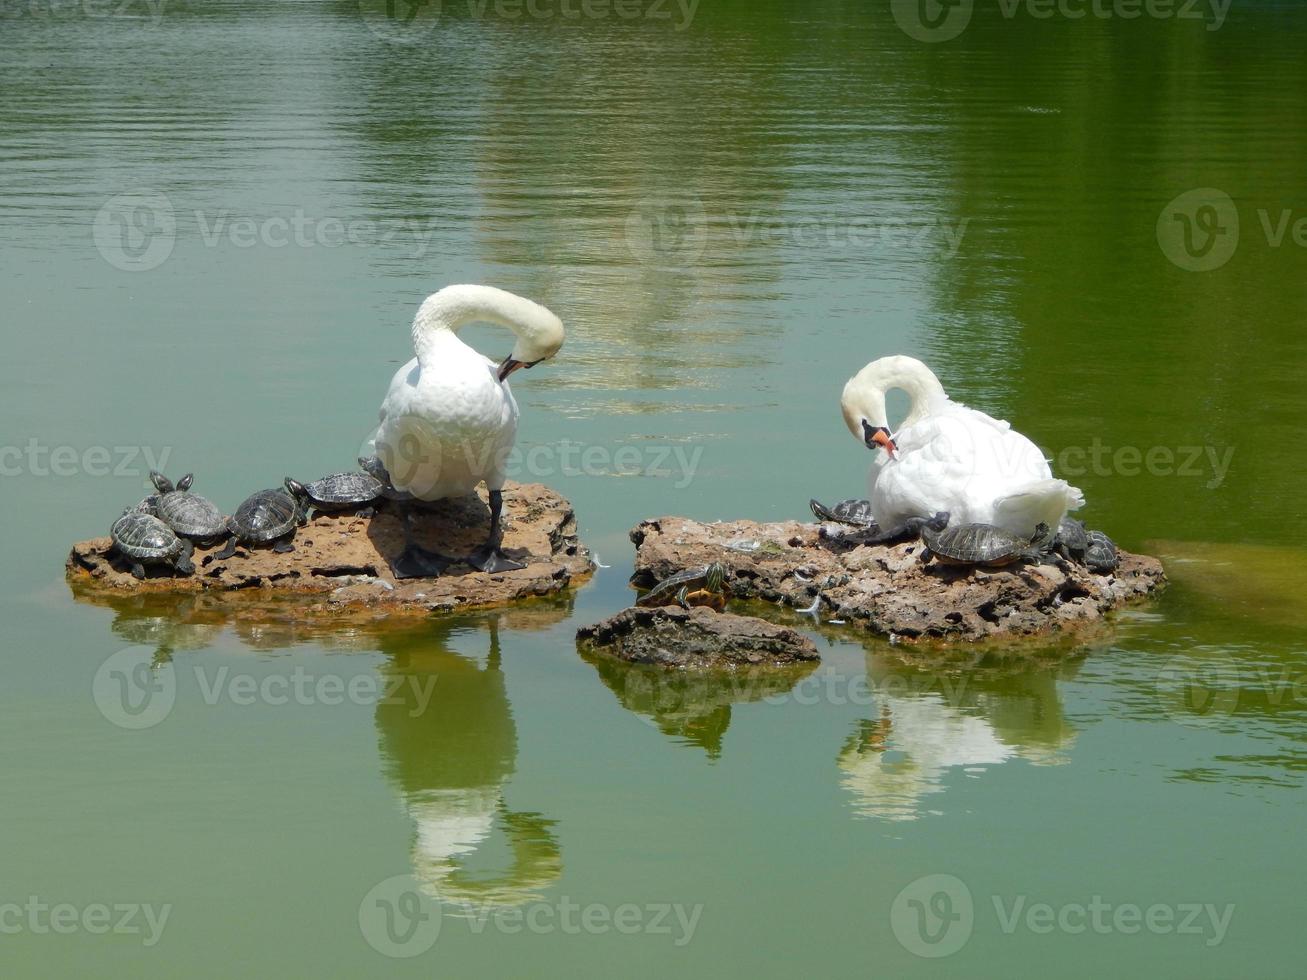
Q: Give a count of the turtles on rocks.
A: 11